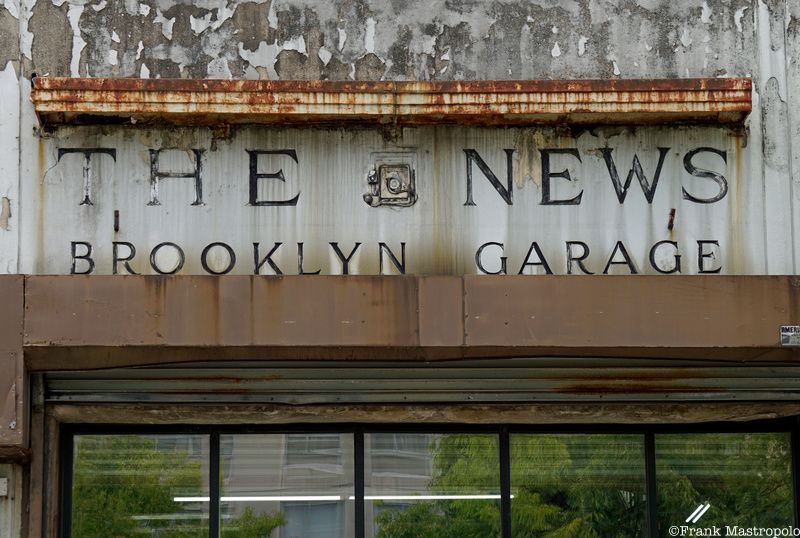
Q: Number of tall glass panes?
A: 5